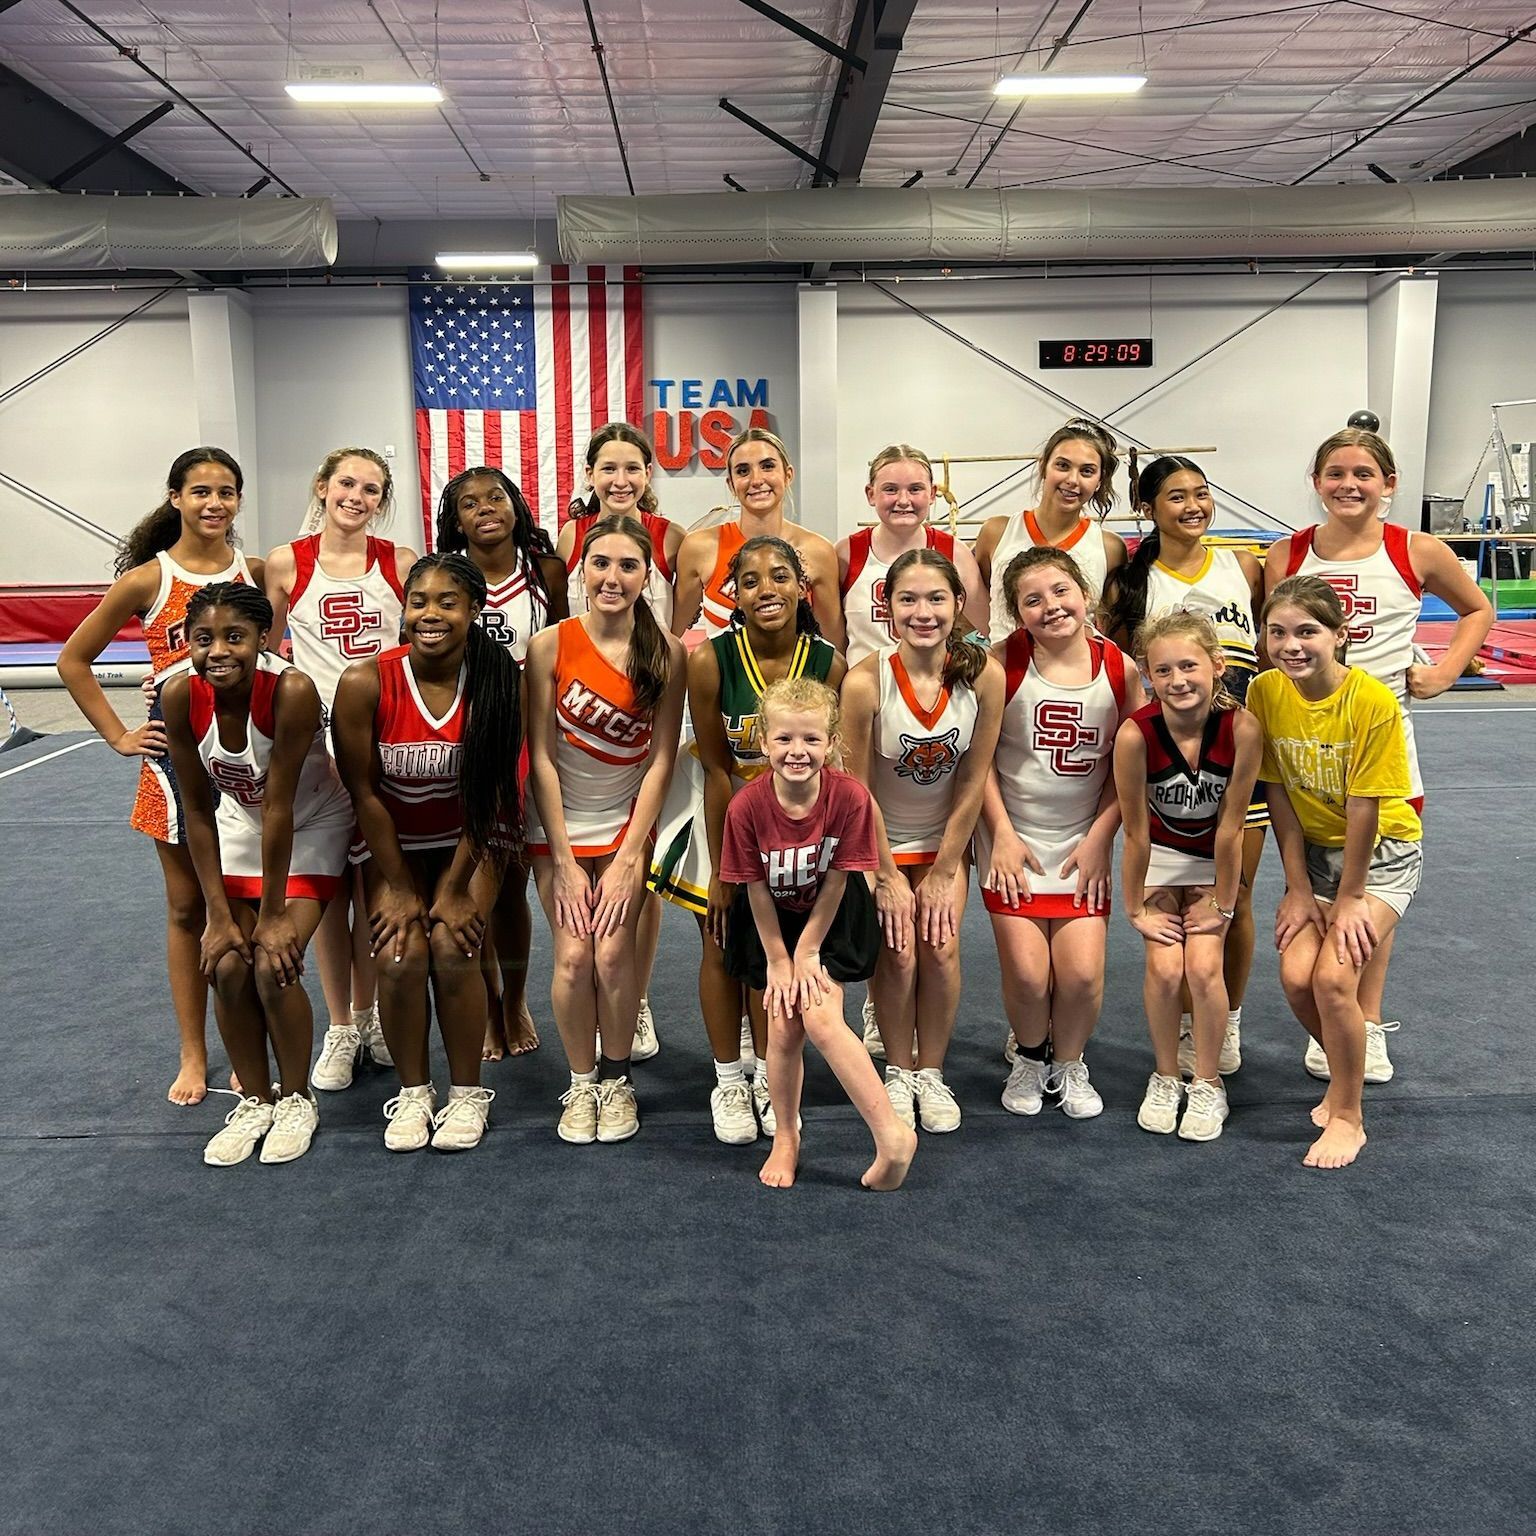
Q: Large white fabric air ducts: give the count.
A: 2